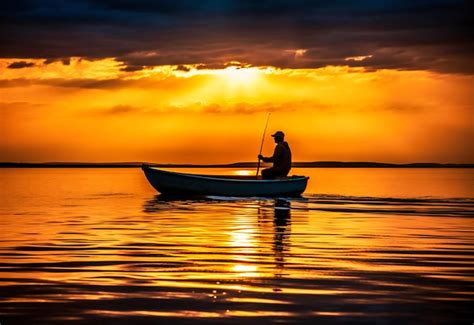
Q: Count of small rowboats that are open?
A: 1